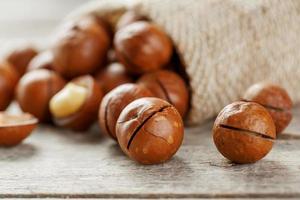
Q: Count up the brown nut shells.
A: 15